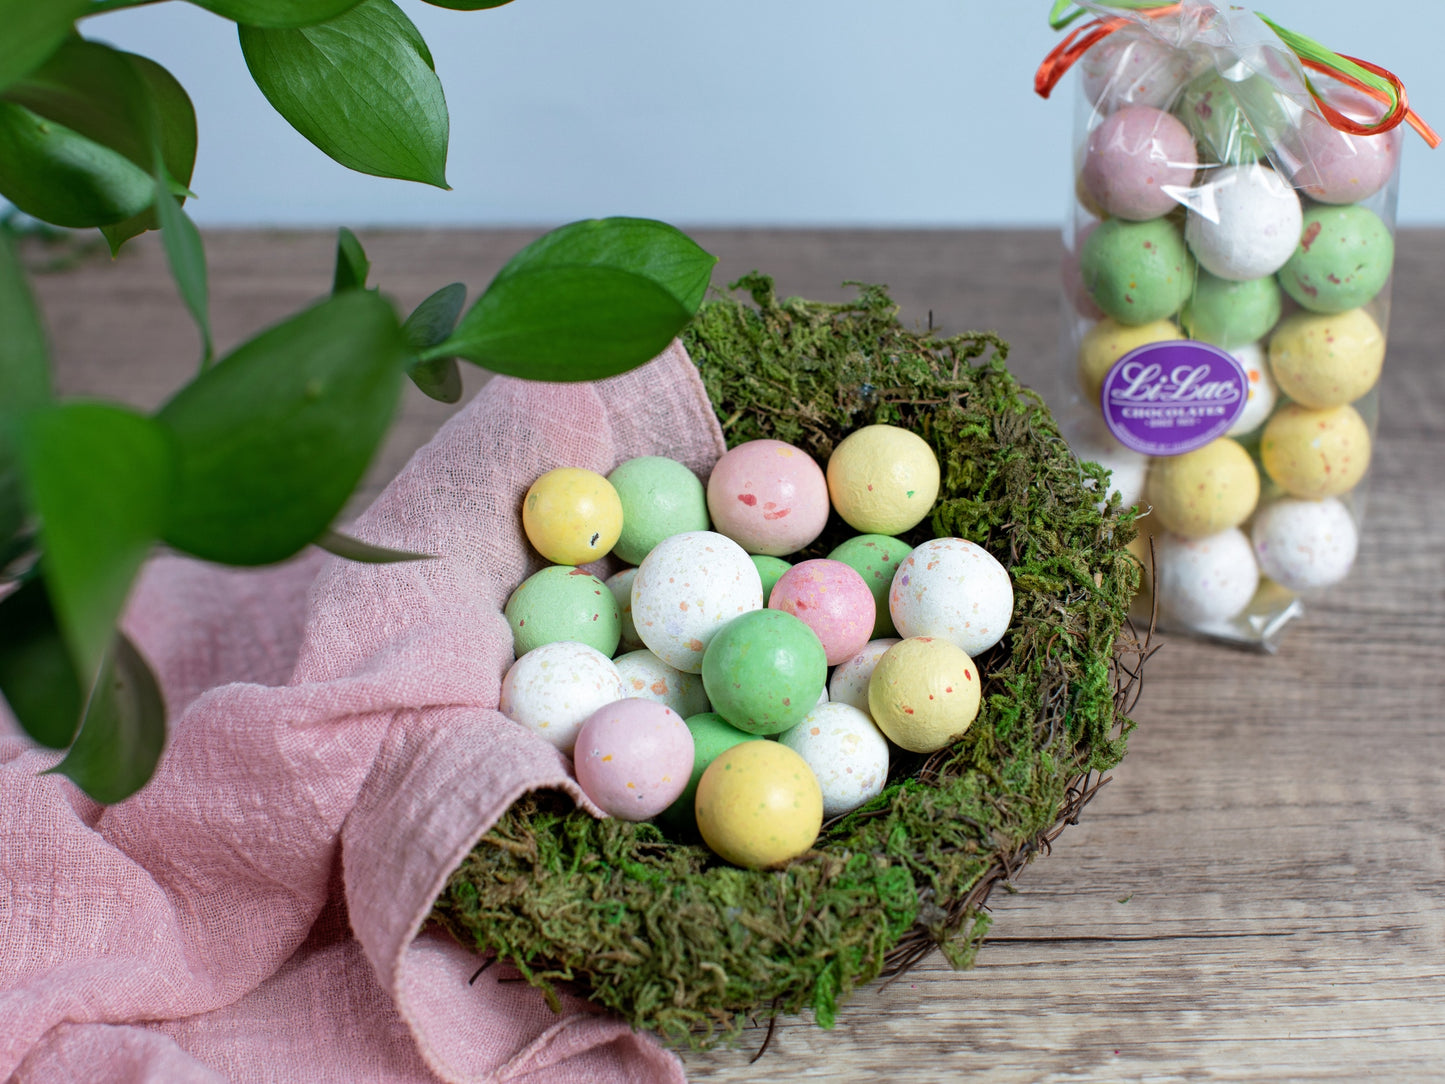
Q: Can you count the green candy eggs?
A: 10